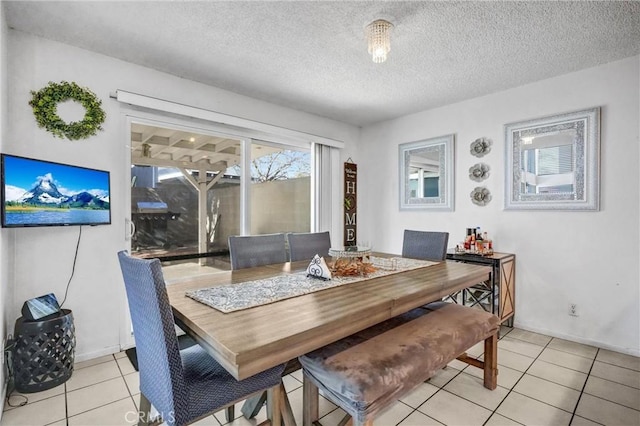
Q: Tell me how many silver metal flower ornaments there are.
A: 3